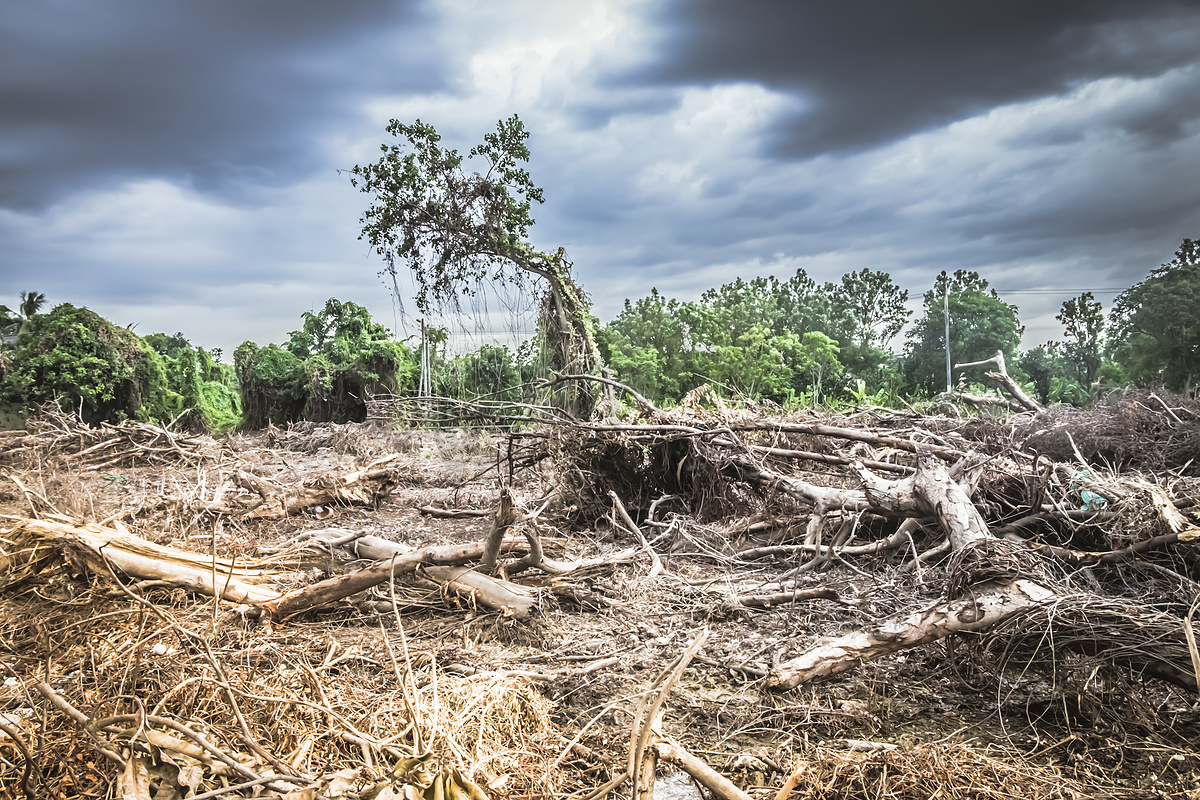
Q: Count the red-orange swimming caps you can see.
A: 0